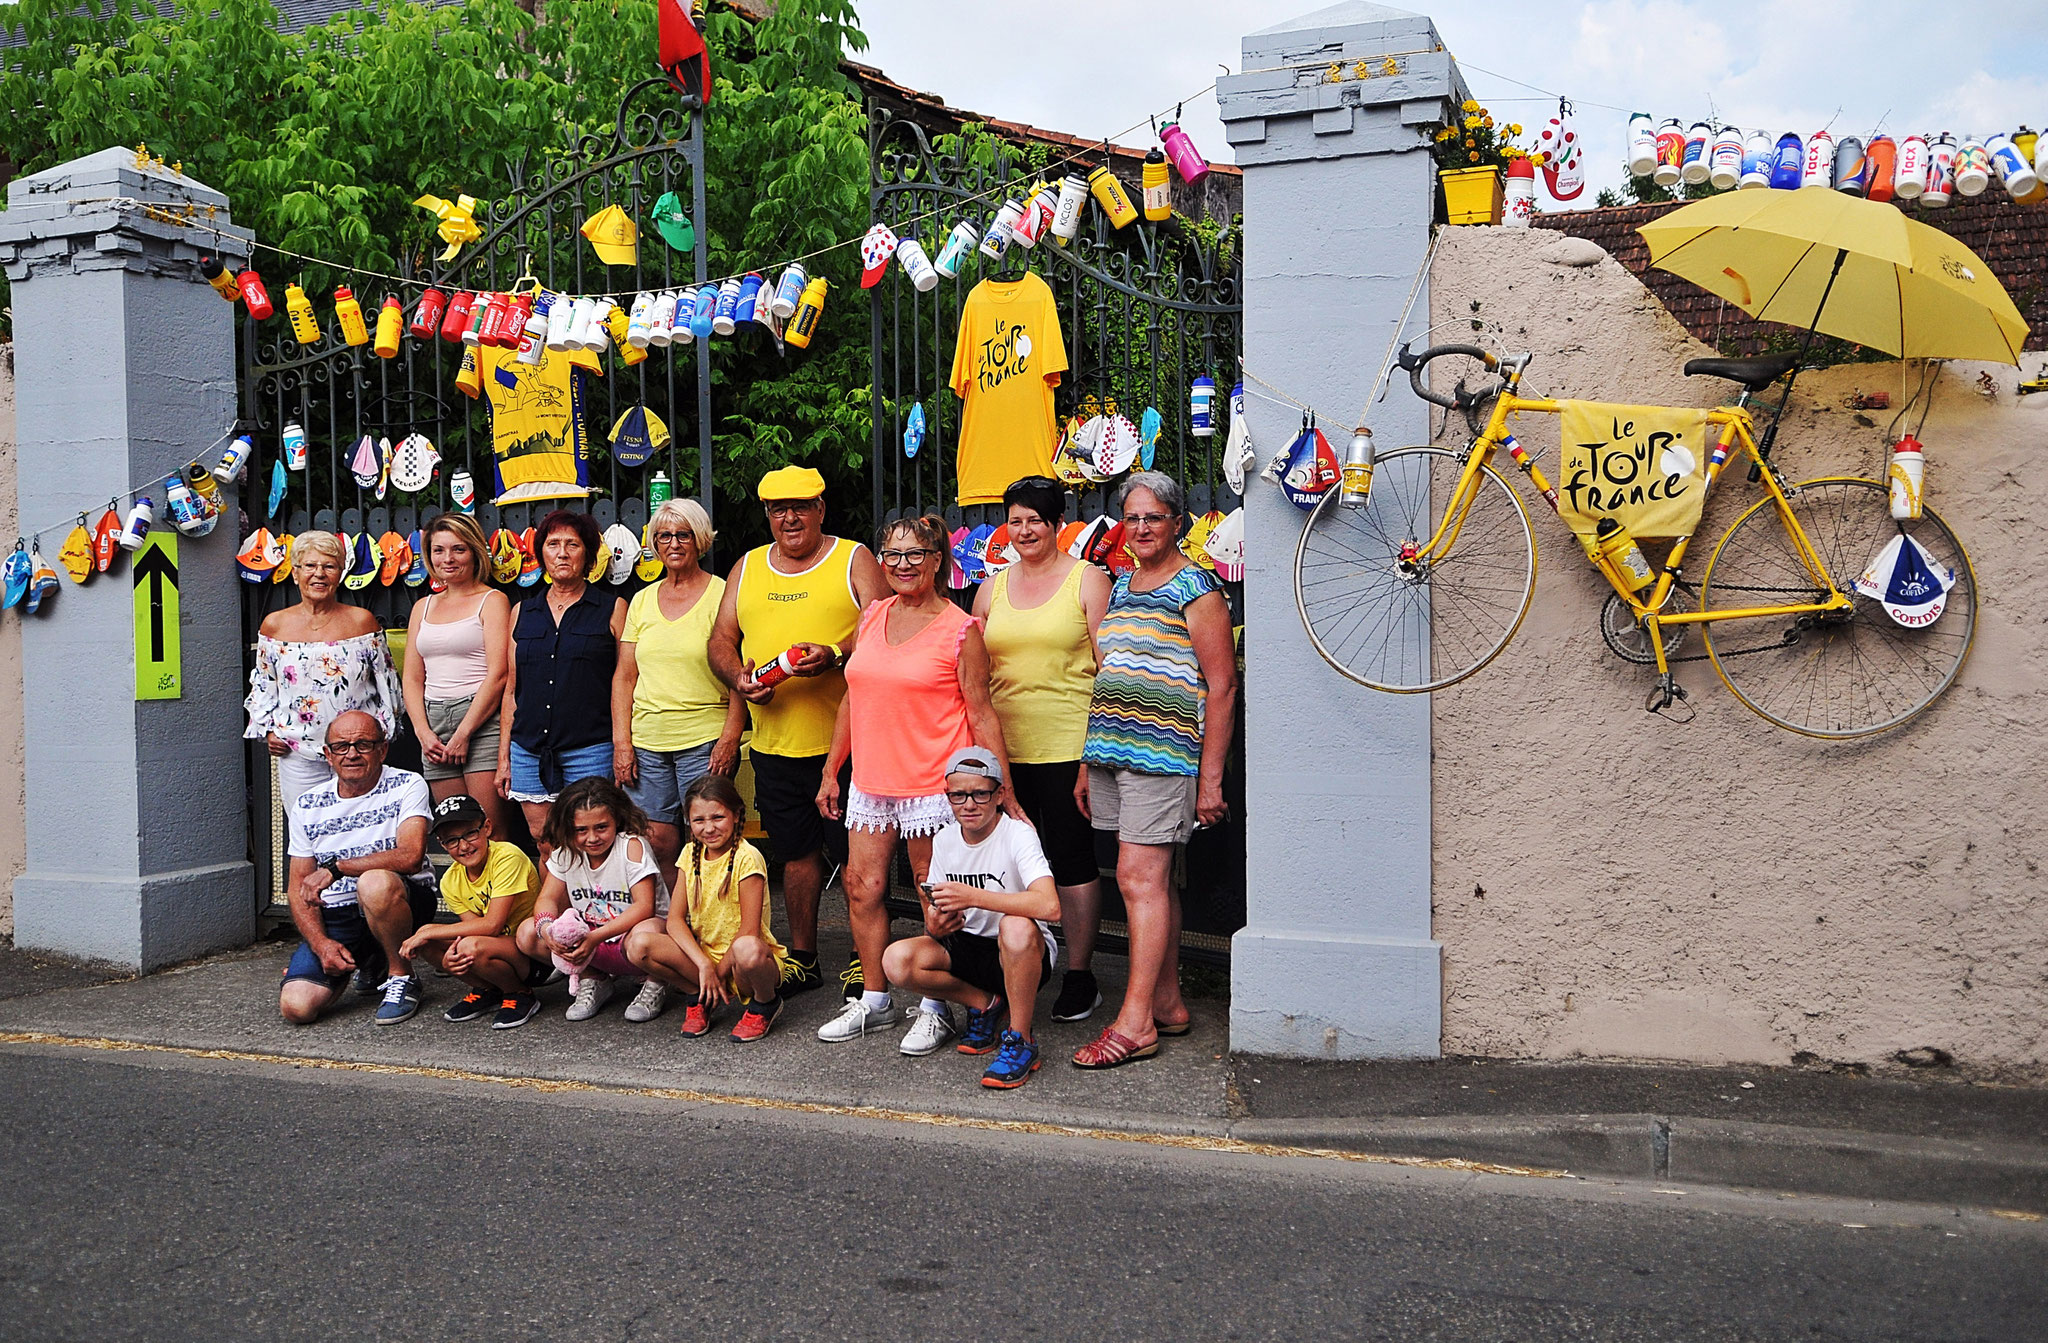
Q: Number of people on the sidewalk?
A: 13